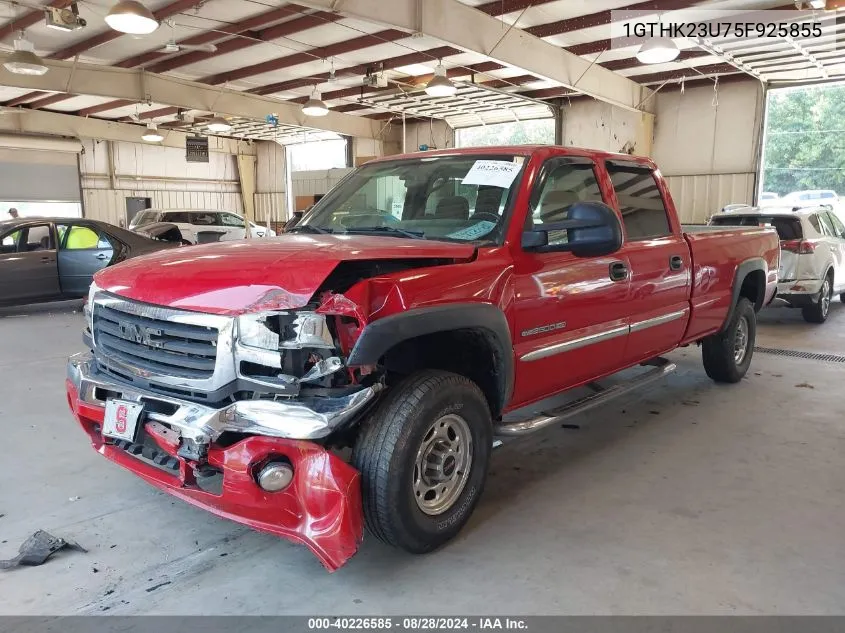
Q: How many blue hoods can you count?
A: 0